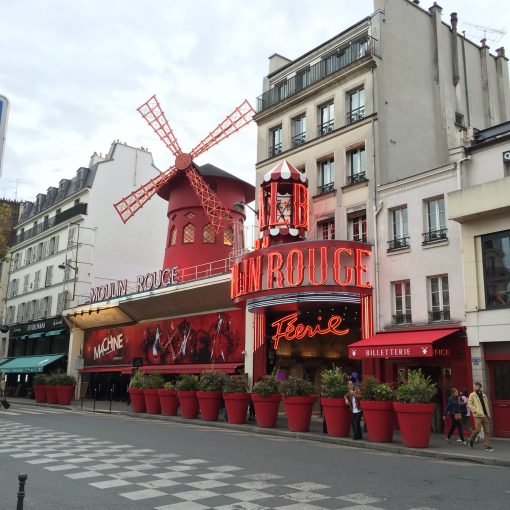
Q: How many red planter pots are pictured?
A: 14